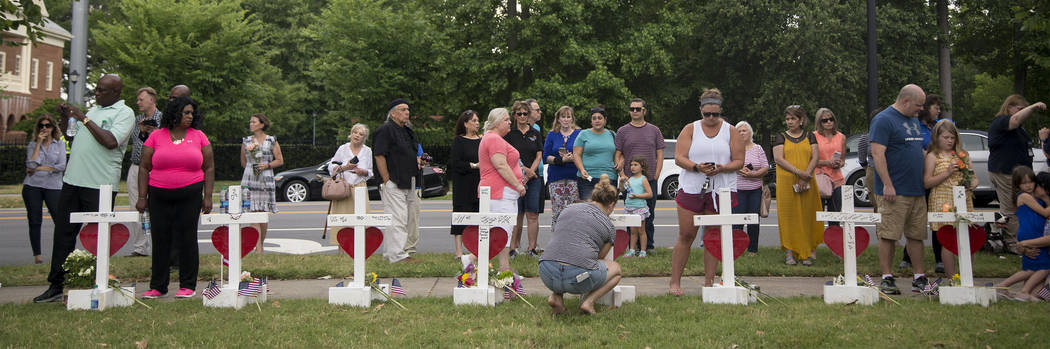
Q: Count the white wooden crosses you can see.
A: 8